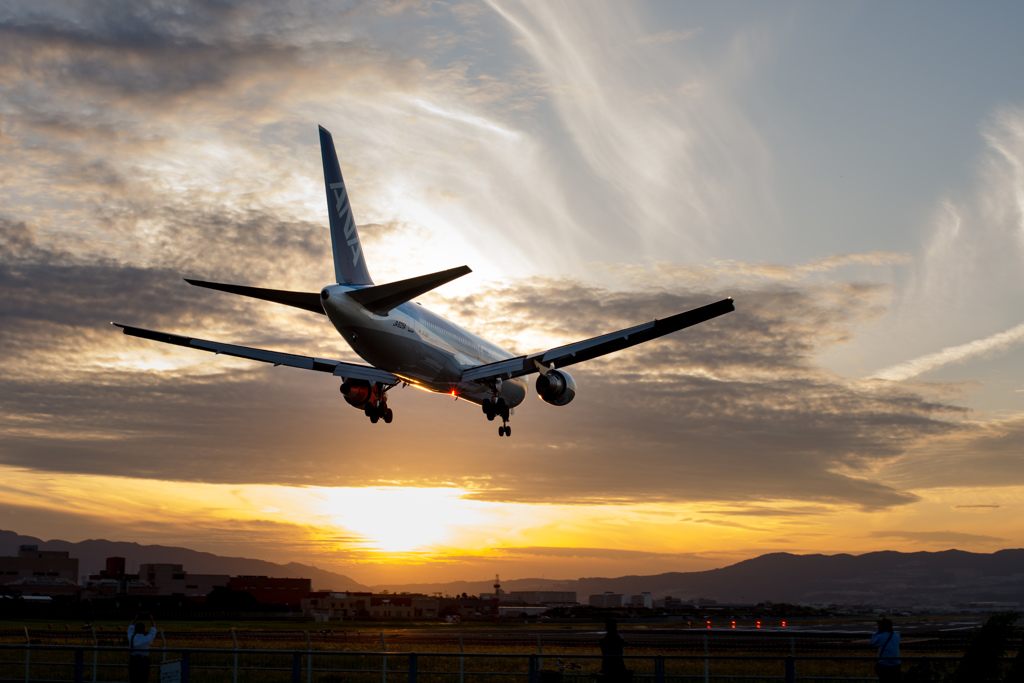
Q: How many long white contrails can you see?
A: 1